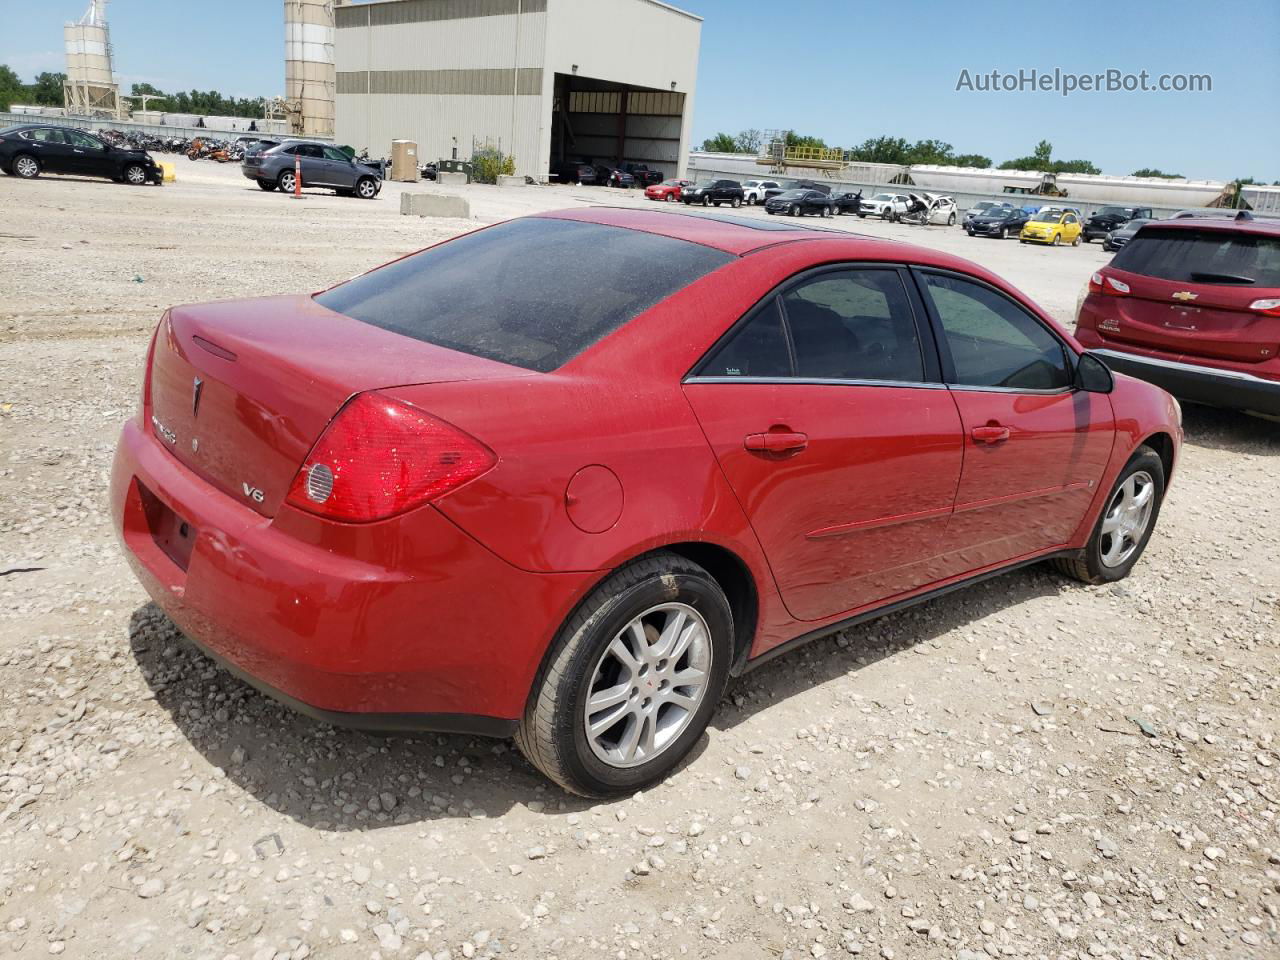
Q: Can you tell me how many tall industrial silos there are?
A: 2